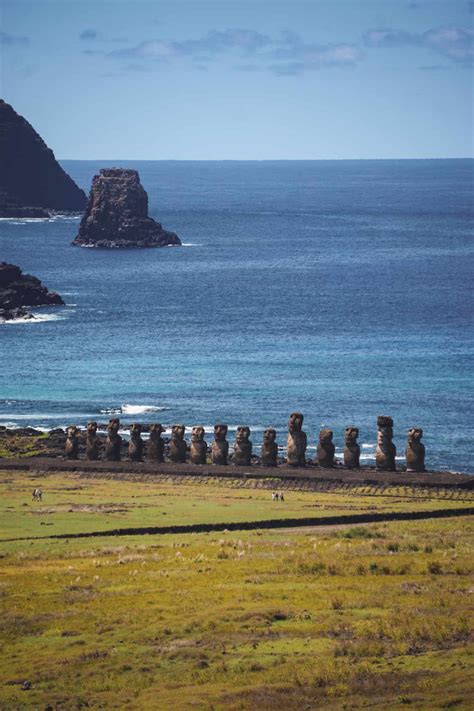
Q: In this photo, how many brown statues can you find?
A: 15